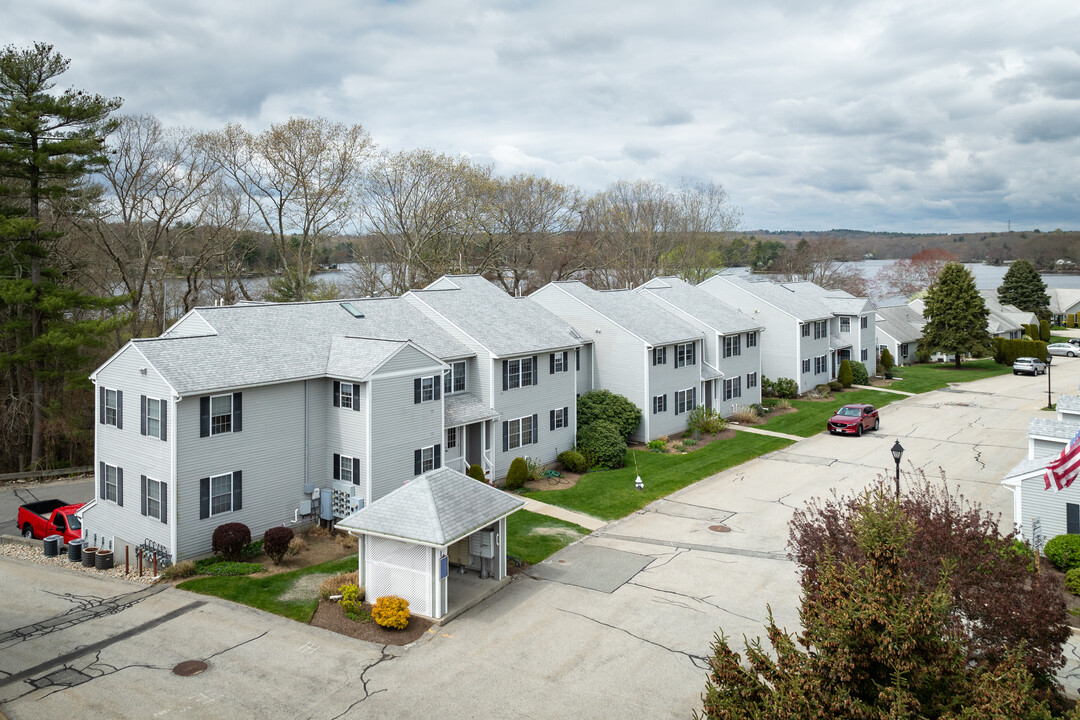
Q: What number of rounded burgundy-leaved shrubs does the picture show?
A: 2